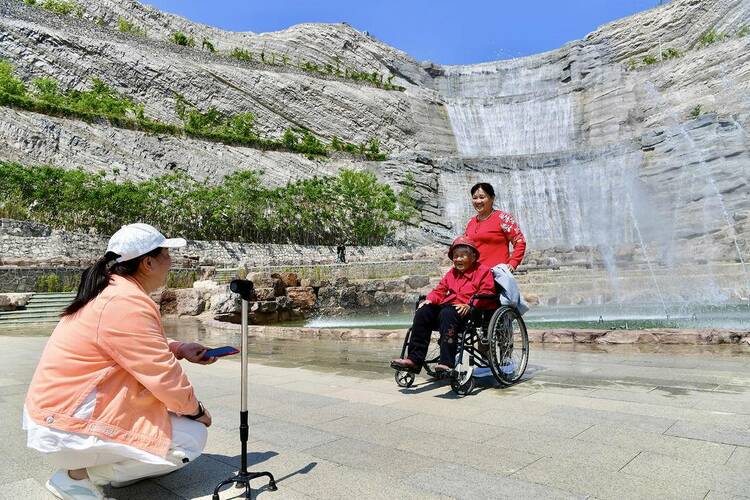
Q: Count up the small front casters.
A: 2